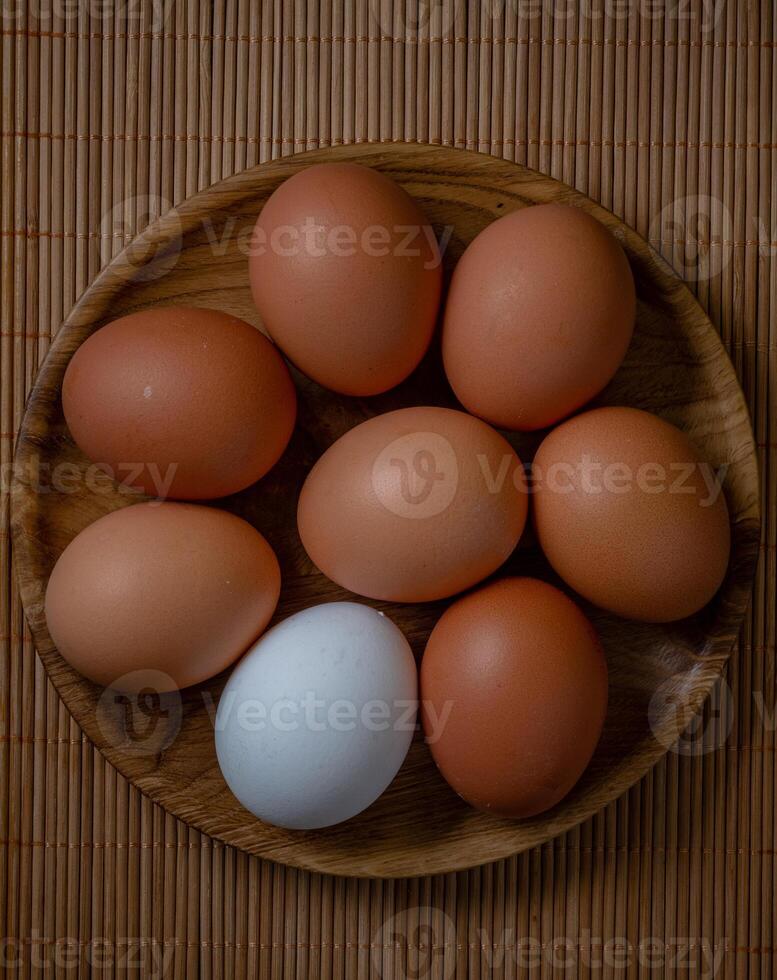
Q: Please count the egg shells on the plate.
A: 8